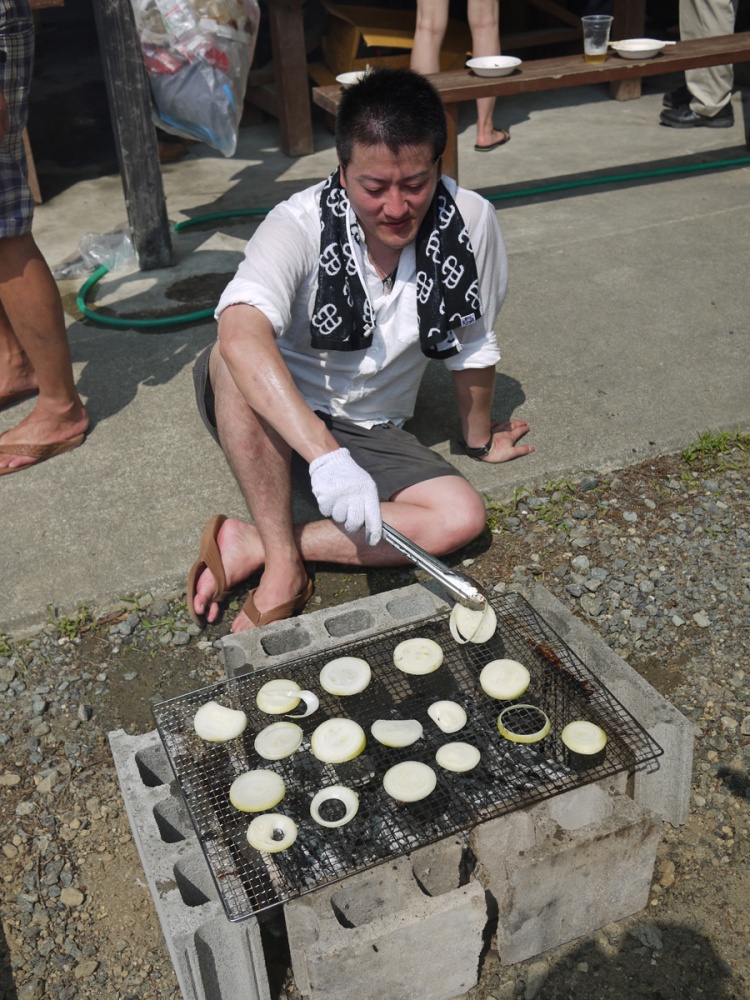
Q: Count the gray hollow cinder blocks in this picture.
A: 5